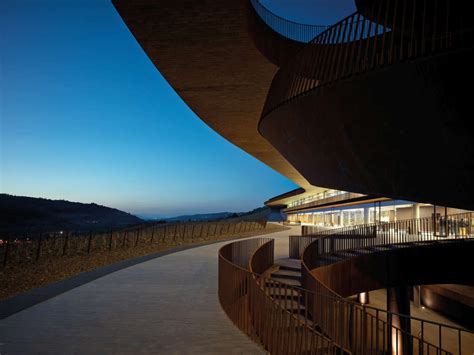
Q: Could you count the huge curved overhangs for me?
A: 2